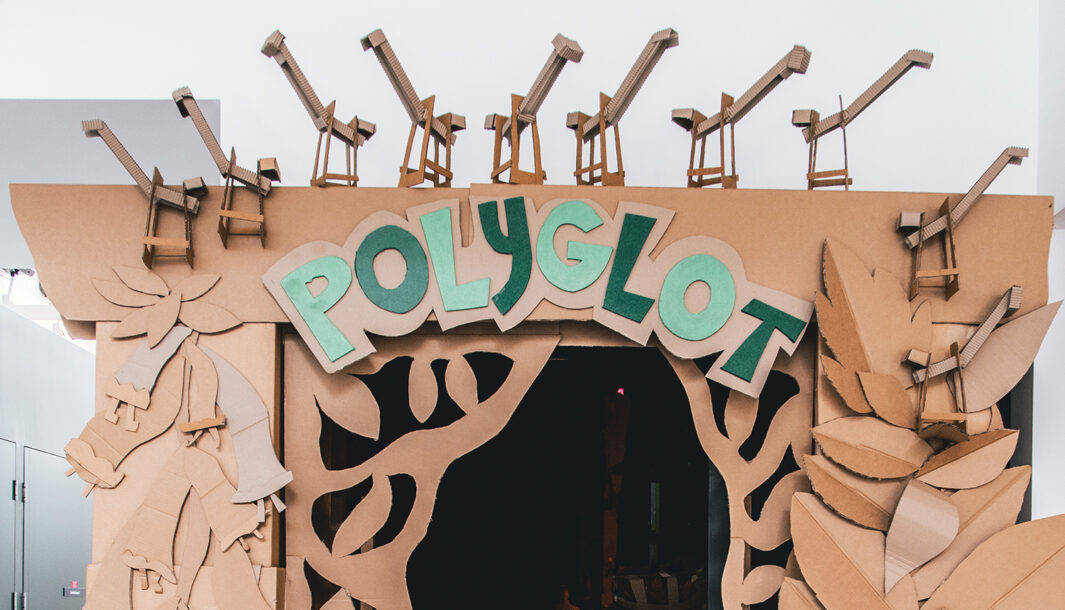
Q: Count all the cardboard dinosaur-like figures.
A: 10